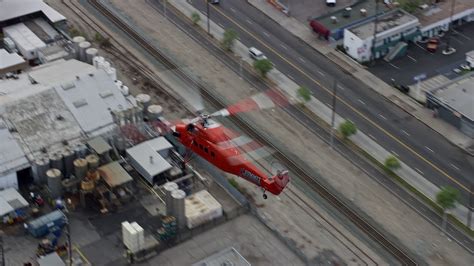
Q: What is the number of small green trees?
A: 7